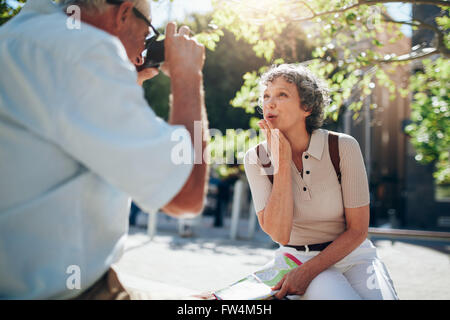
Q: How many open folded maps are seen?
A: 1